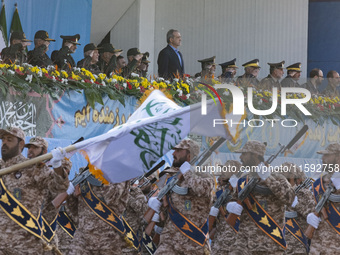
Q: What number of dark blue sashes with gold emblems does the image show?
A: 11